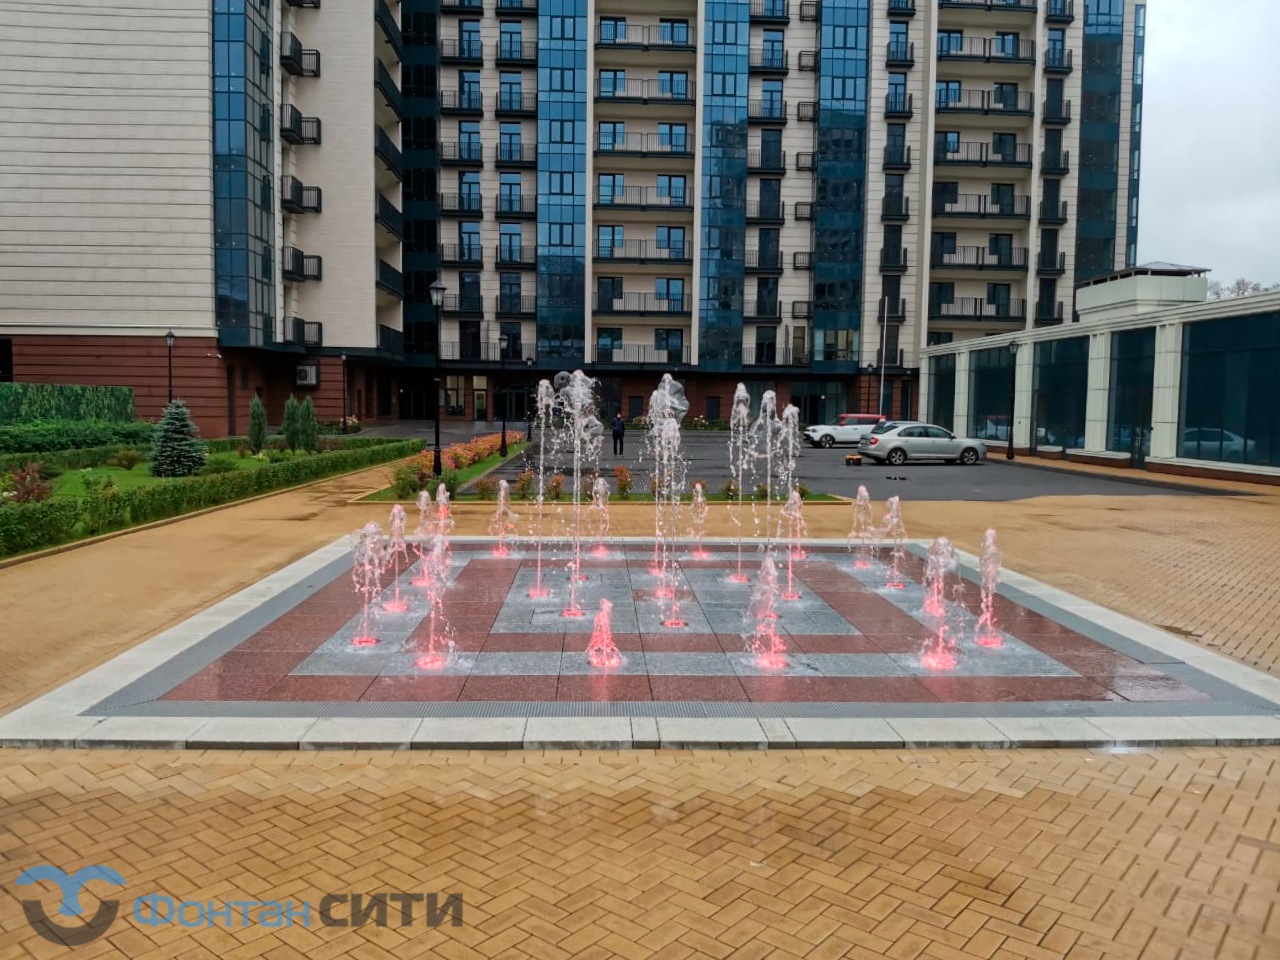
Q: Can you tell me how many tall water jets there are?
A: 9